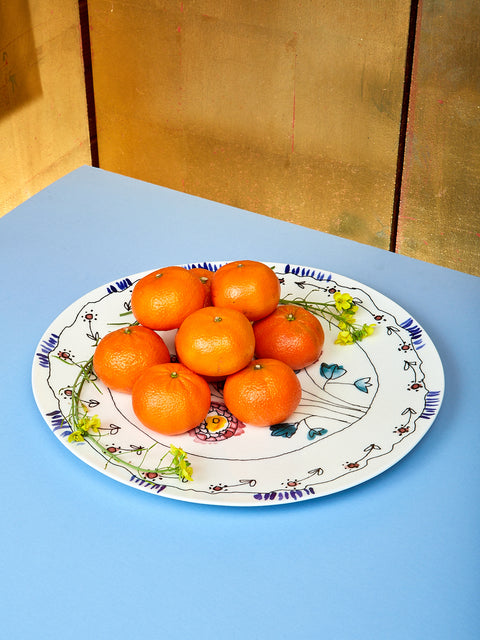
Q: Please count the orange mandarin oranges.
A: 8